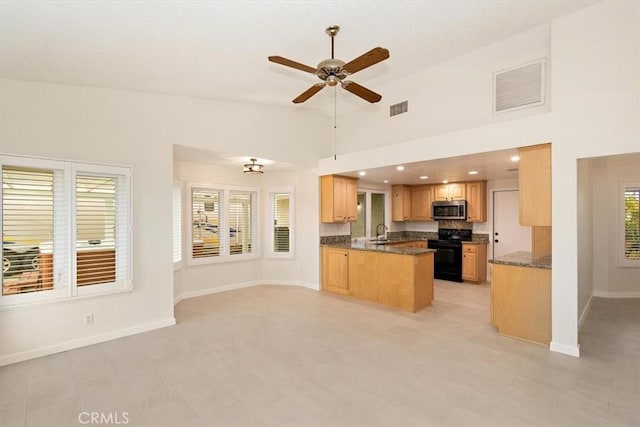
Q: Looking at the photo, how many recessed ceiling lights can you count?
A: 7